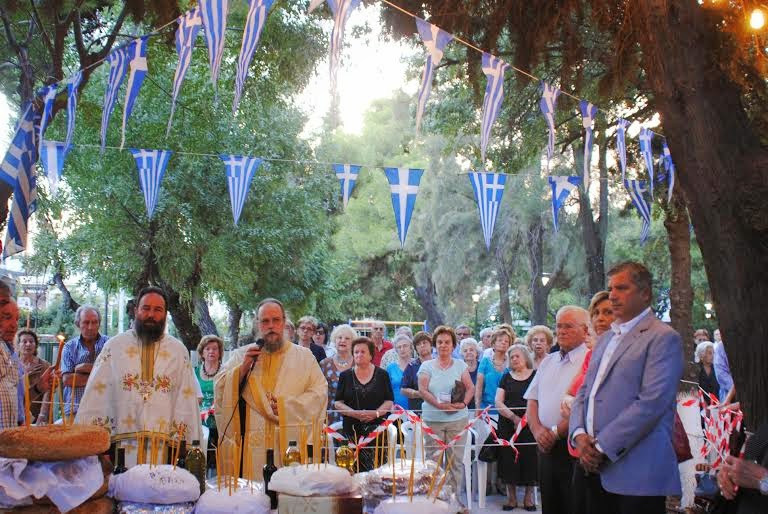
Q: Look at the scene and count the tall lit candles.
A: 1